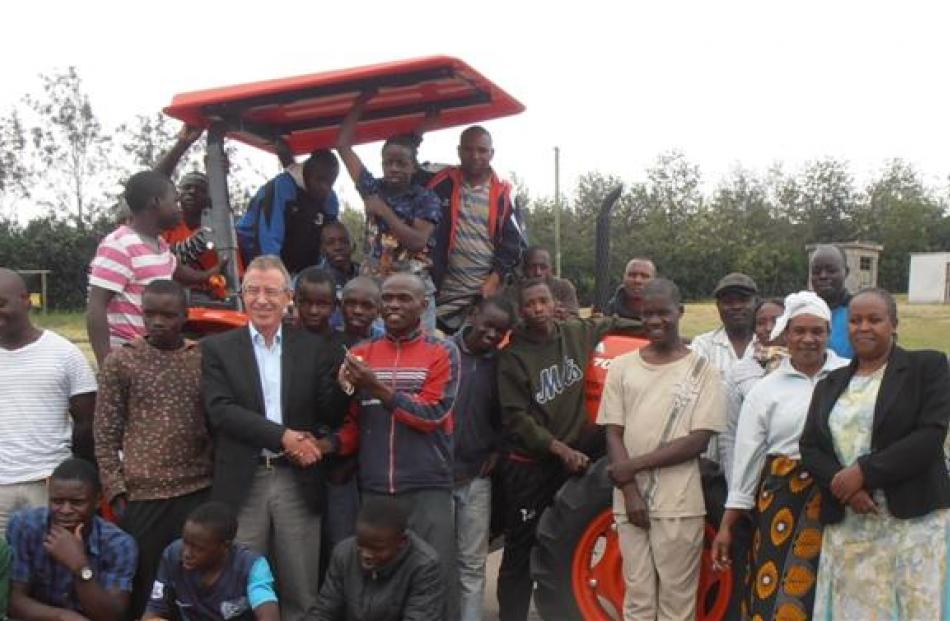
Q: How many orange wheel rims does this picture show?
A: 1